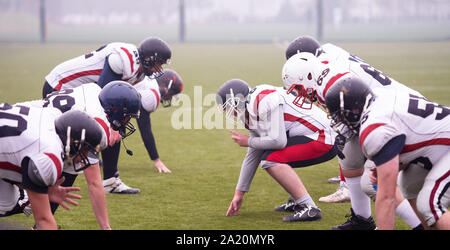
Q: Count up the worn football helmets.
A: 8